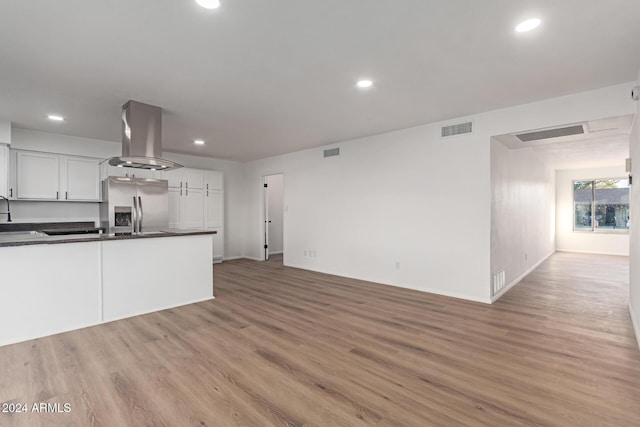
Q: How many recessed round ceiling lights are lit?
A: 5